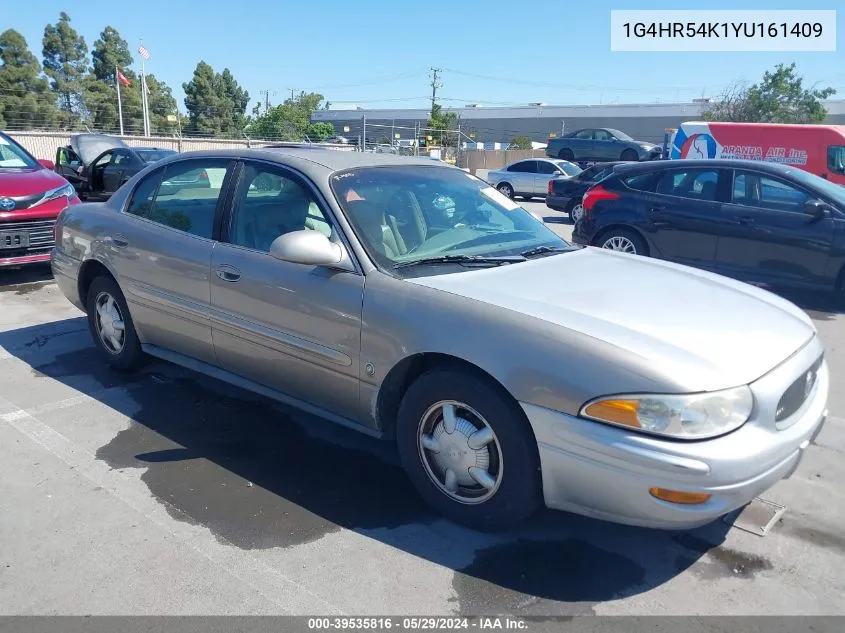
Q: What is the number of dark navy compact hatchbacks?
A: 1